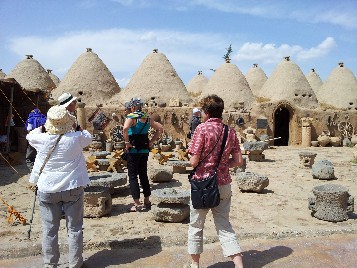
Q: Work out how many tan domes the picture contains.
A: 11